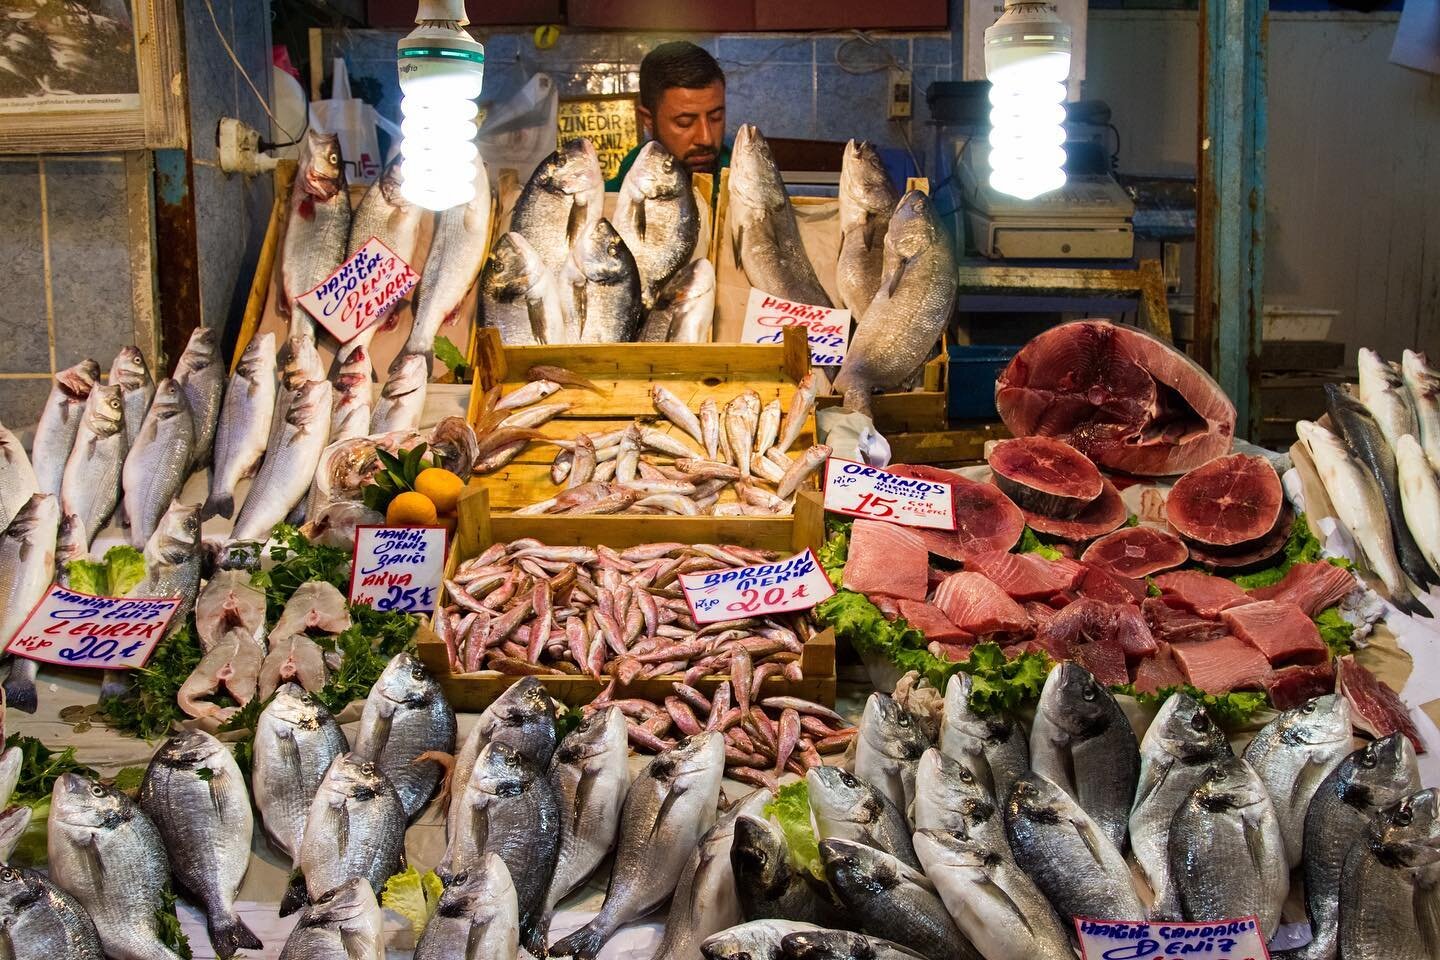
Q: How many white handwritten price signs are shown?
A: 7